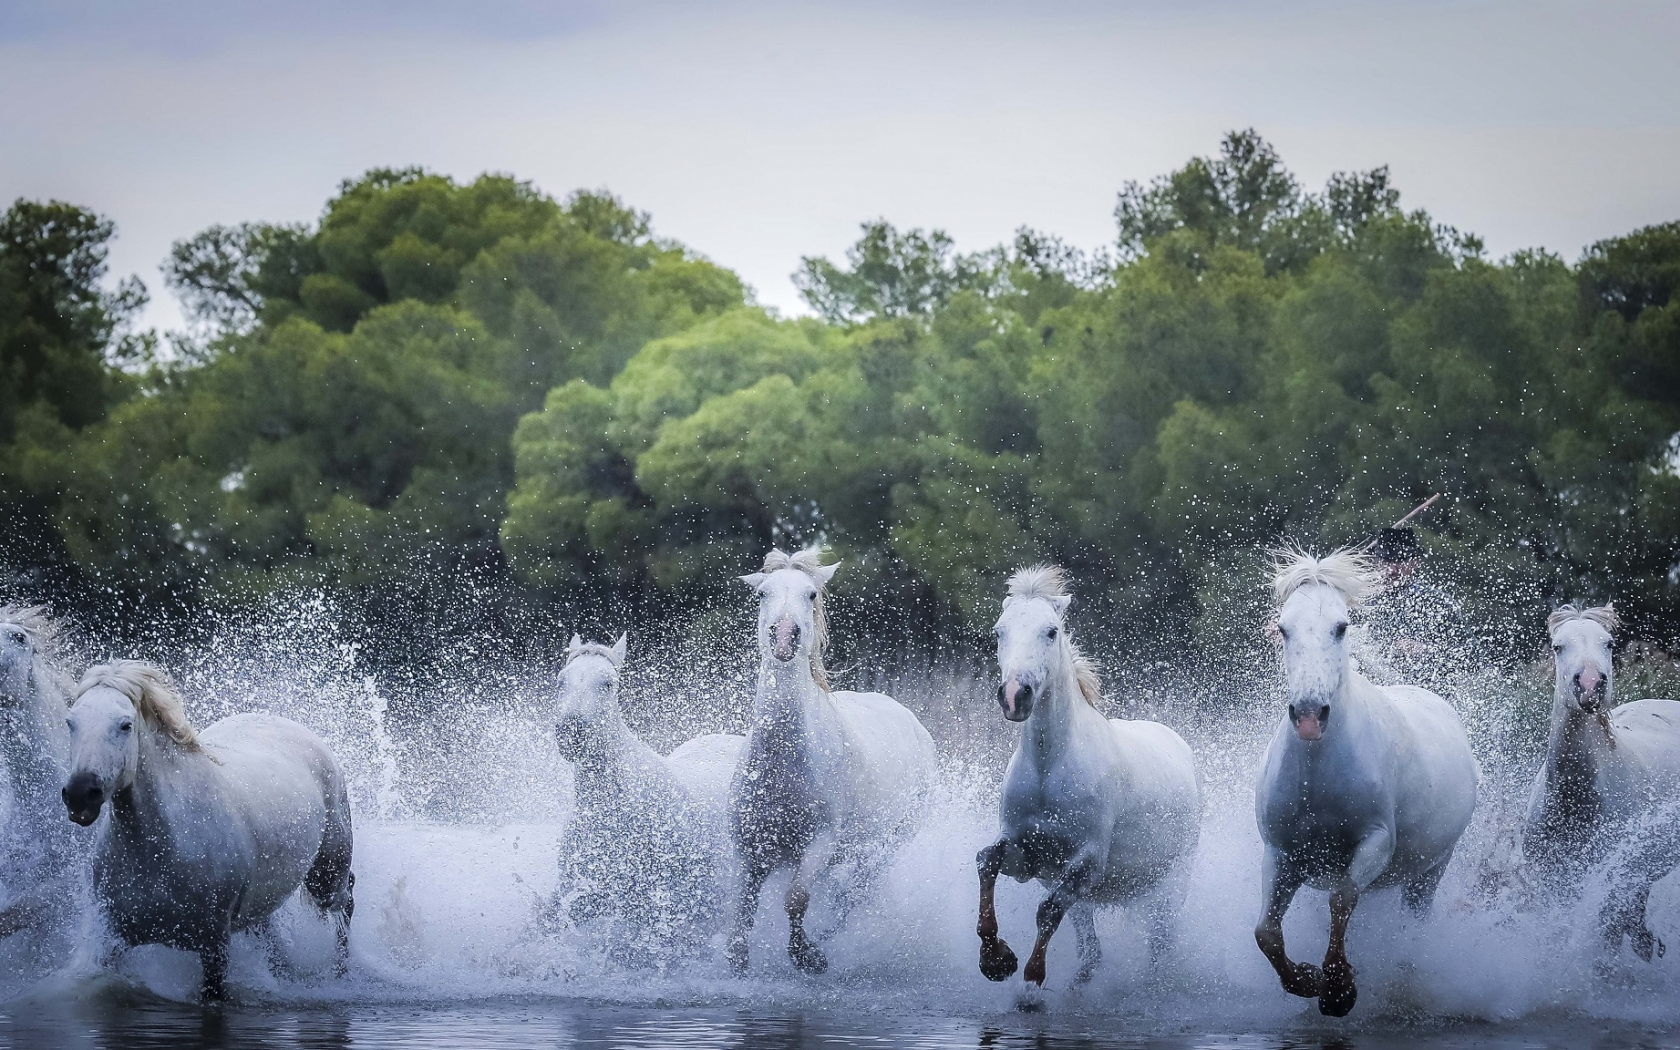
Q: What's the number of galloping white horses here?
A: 7